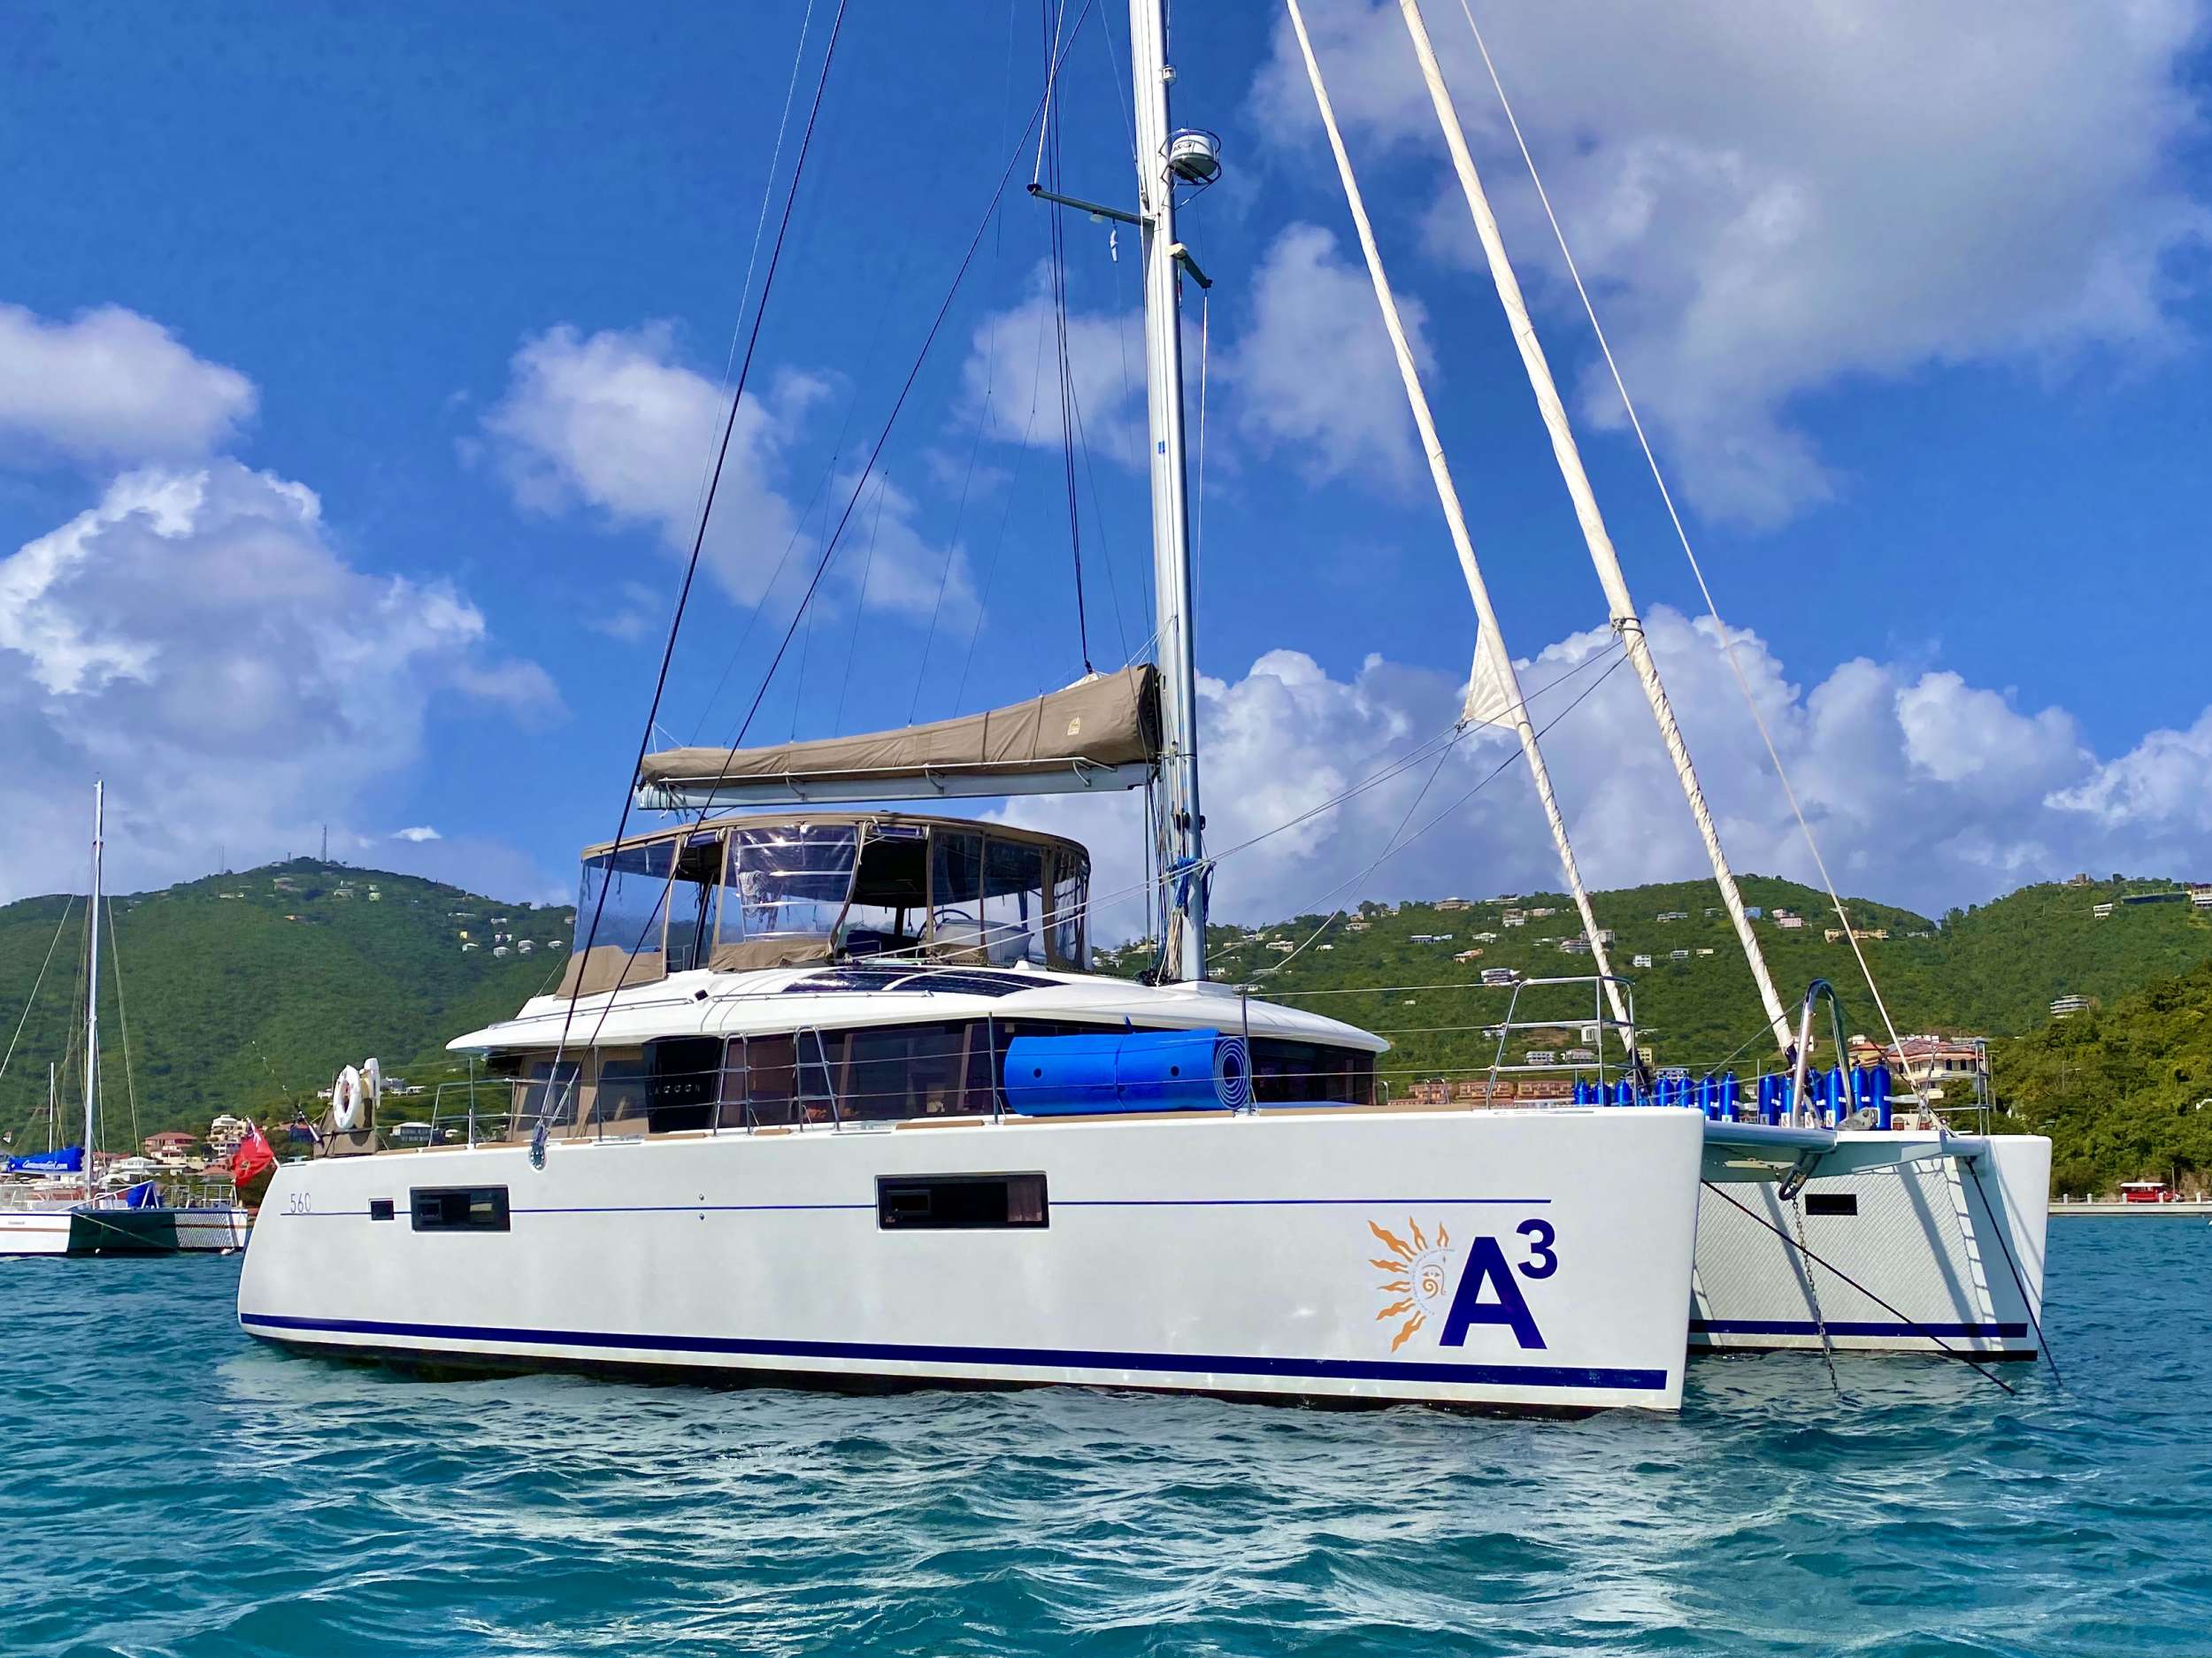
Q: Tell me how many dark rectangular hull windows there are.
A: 4